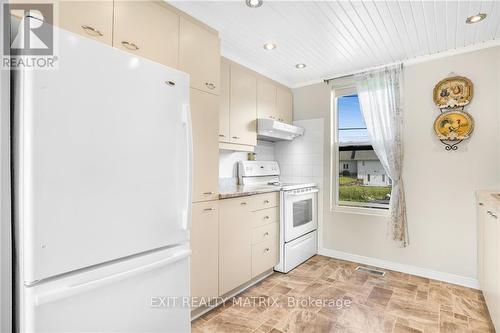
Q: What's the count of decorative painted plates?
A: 2